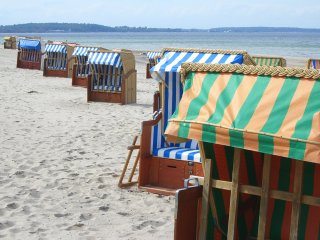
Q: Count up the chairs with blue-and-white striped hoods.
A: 5